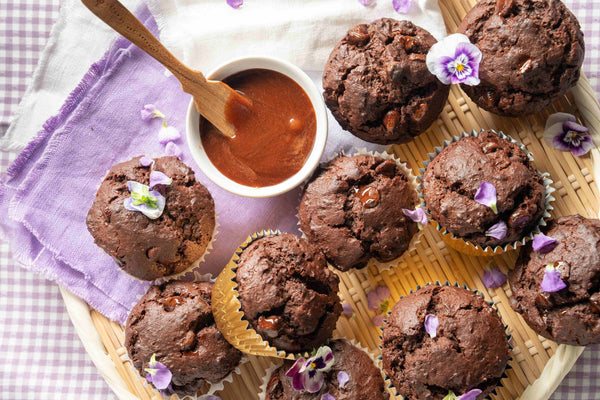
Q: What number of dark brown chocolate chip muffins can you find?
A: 10